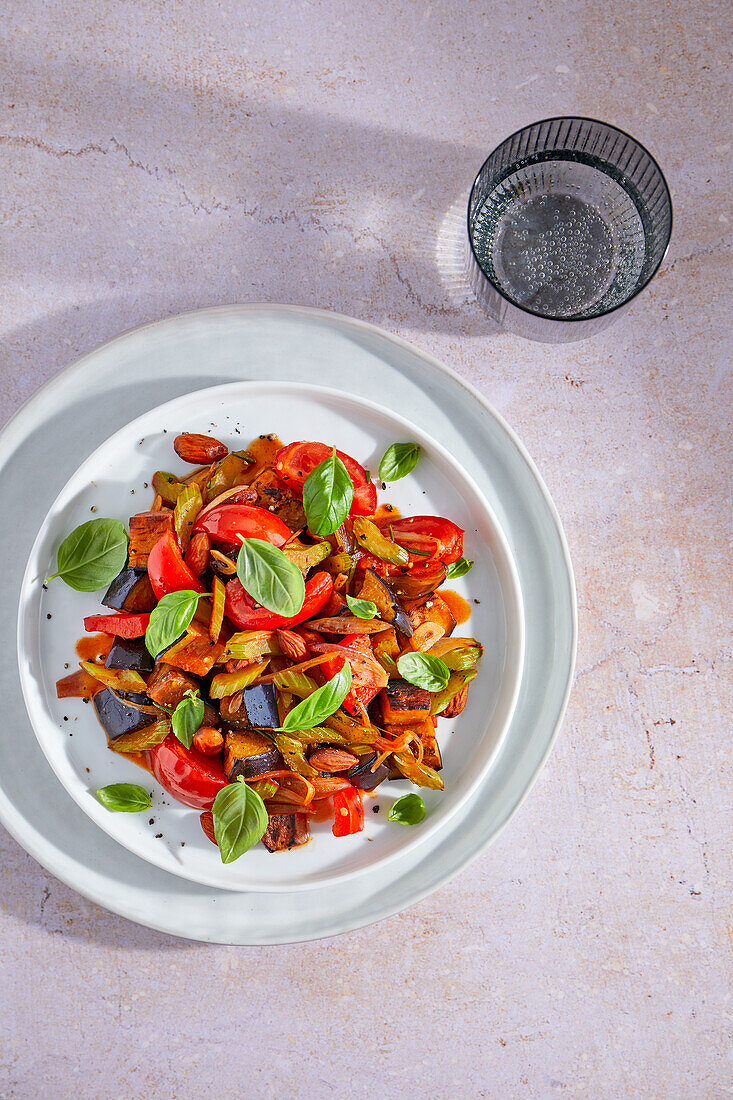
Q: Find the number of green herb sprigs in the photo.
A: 13